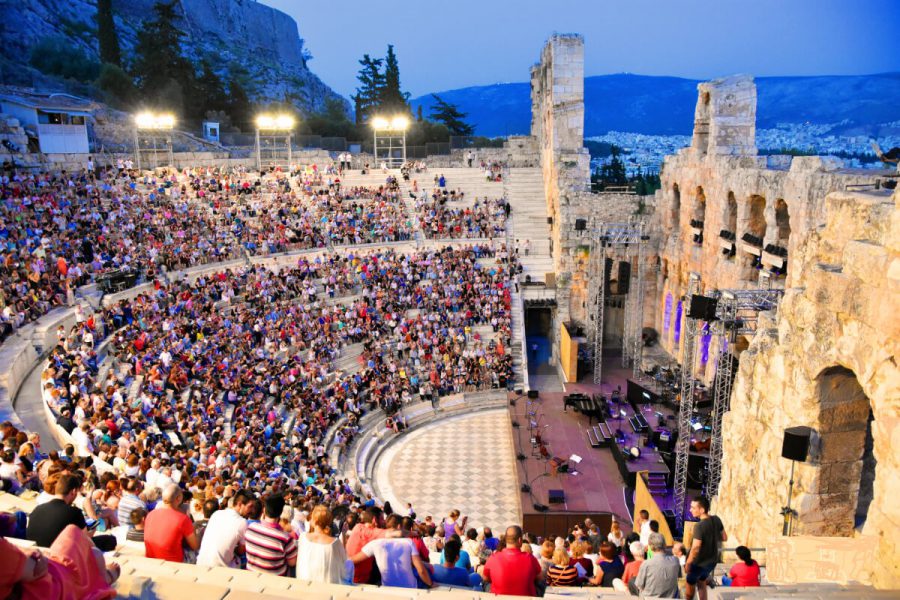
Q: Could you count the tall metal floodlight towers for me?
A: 3